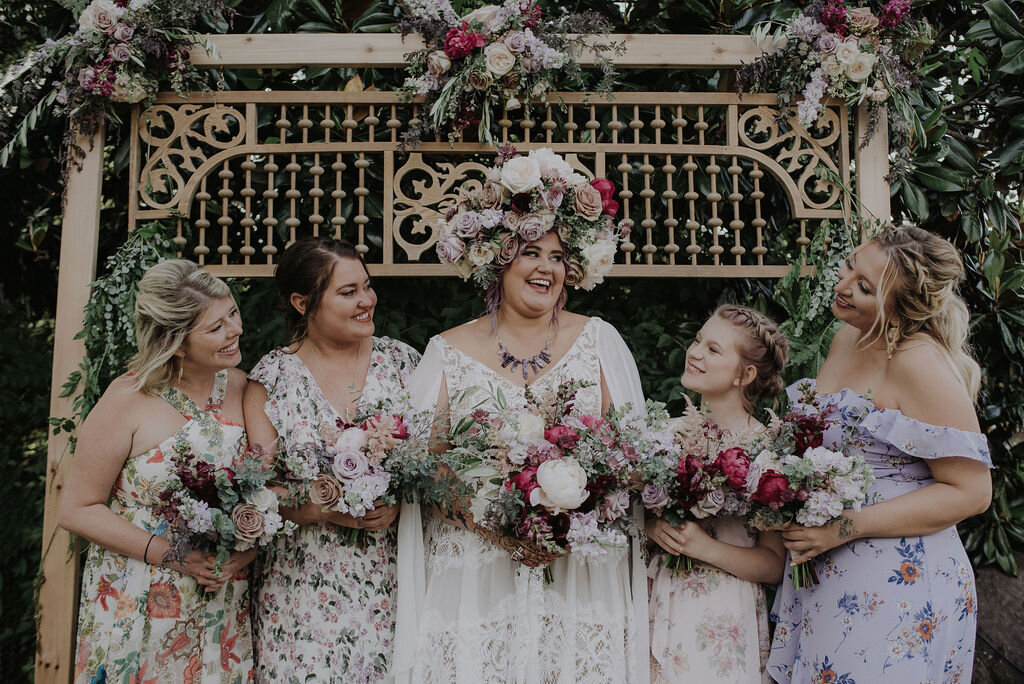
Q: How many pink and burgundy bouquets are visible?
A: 5